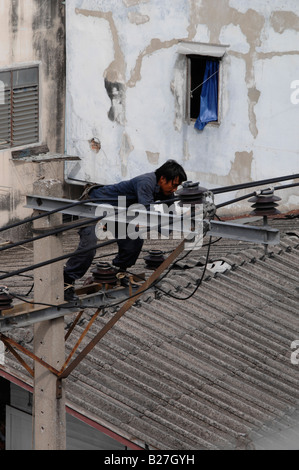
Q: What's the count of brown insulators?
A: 5